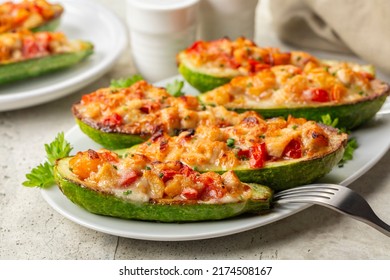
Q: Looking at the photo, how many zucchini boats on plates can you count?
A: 7